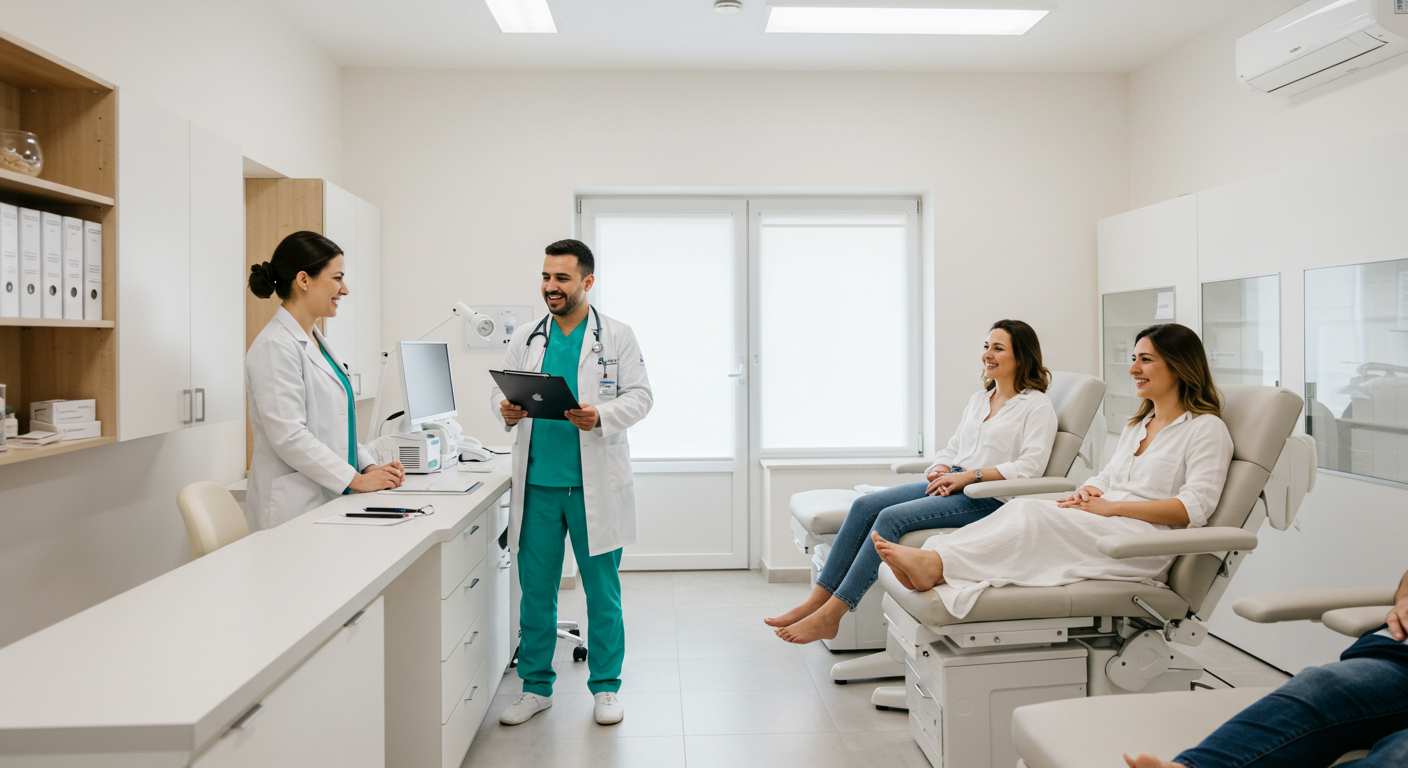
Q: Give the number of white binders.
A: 5